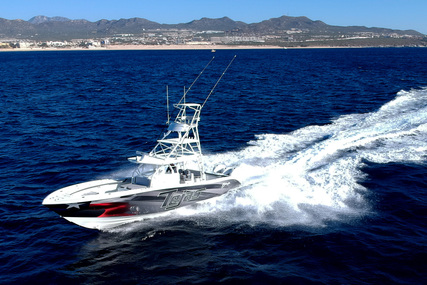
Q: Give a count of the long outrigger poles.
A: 2